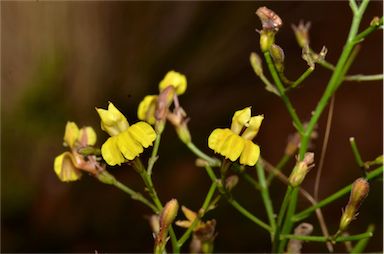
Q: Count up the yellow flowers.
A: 4